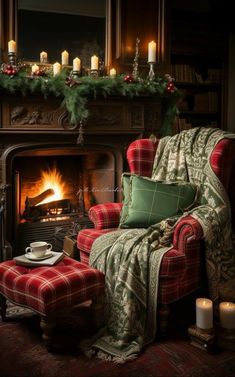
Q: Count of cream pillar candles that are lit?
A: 11